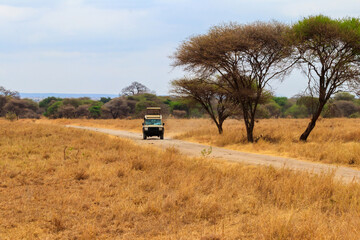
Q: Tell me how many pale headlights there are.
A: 2